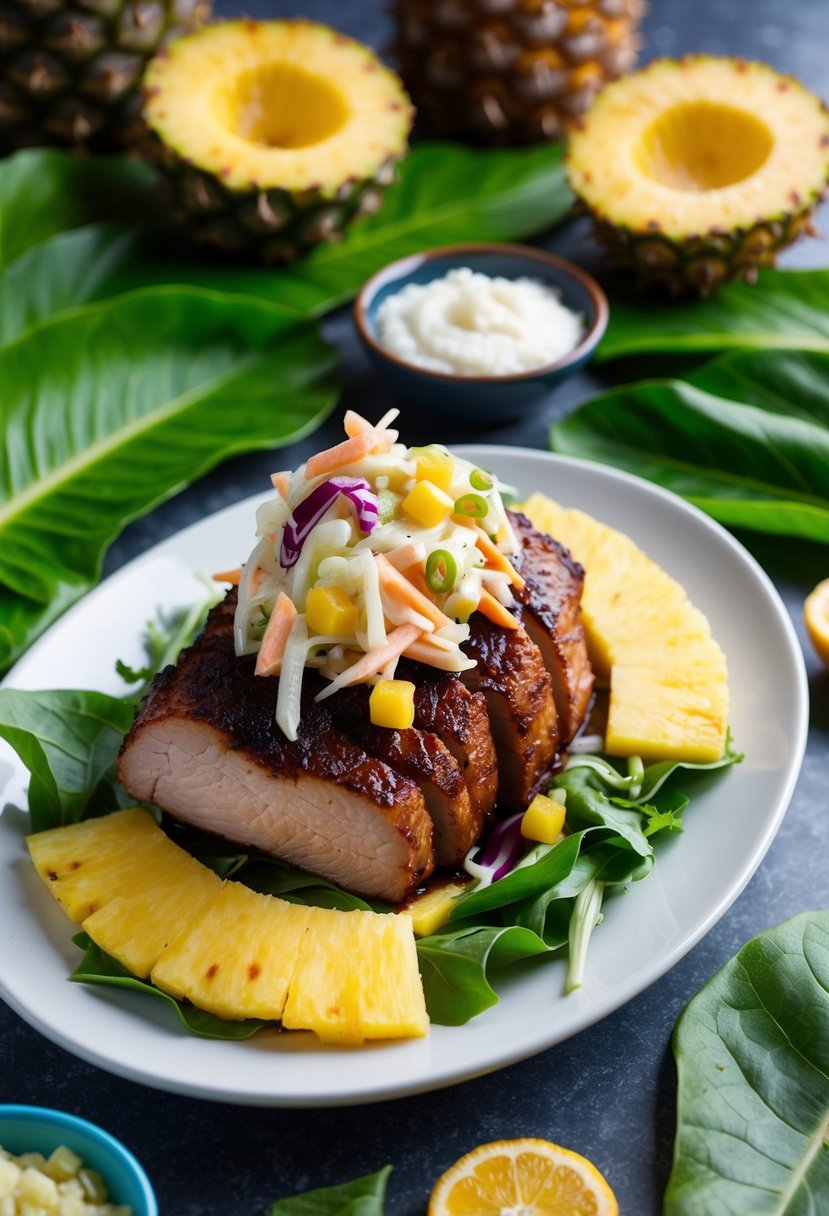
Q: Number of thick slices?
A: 5